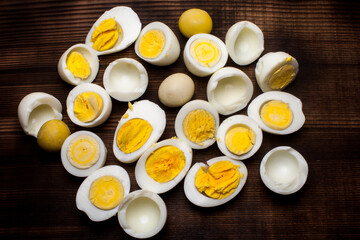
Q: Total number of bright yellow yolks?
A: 14